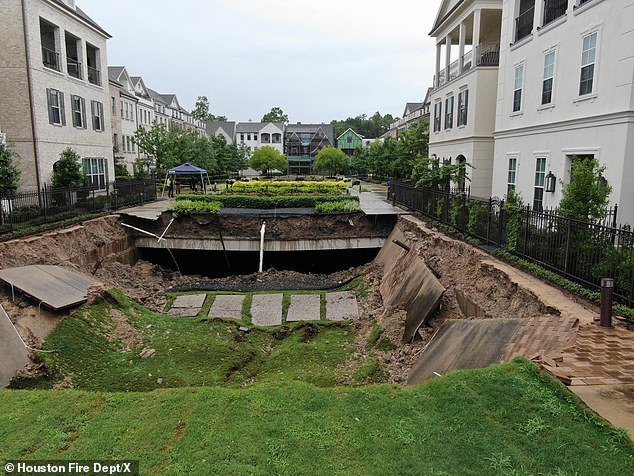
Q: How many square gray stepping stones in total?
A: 5